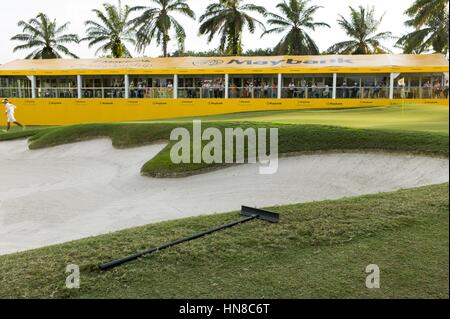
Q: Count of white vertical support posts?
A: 8